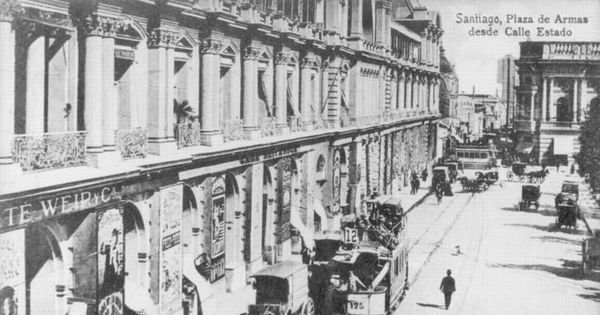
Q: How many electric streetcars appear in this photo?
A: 2